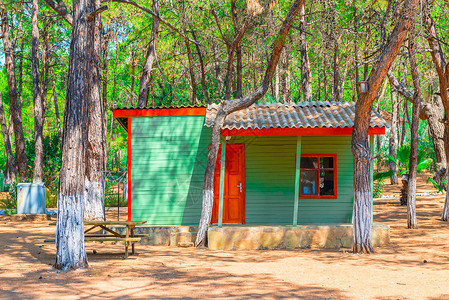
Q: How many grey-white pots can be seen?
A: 1